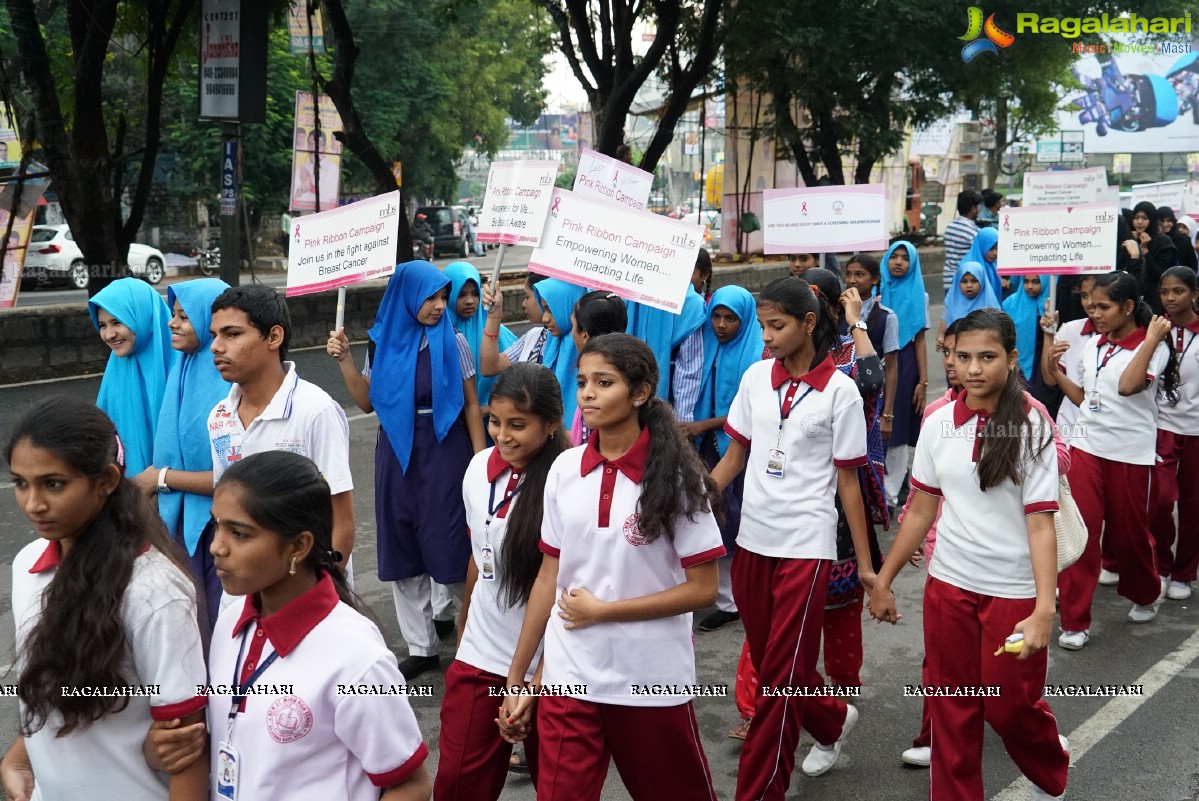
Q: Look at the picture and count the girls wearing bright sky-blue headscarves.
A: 11